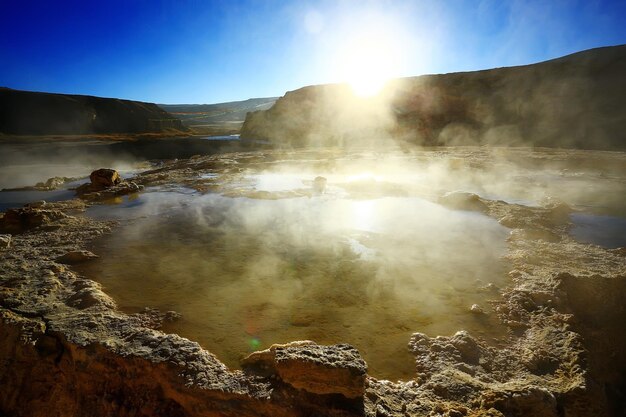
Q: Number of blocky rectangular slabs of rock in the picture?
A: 1